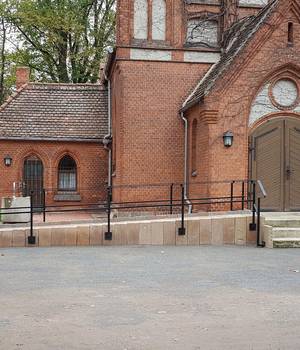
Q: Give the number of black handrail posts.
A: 9